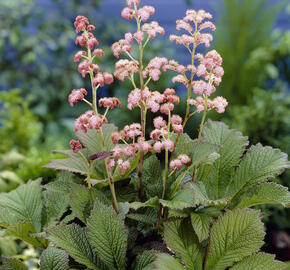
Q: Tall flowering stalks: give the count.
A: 3